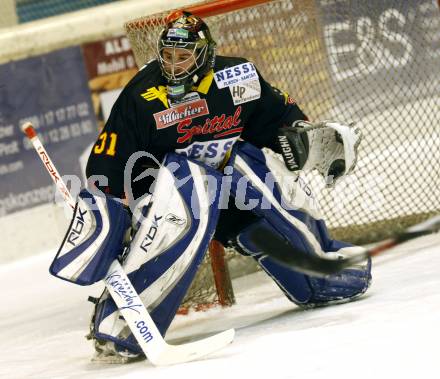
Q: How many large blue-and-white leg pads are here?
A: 2